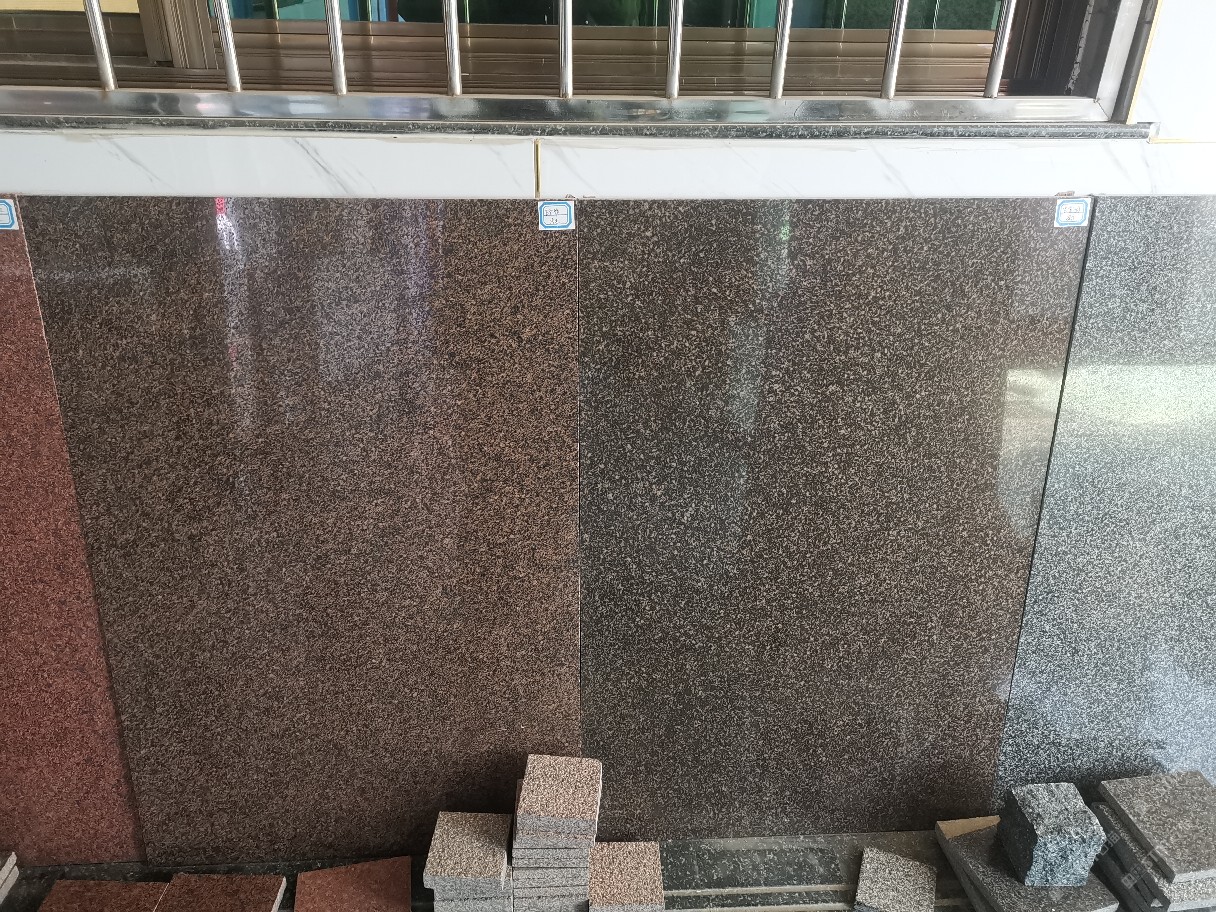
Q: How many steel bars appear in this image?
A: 9